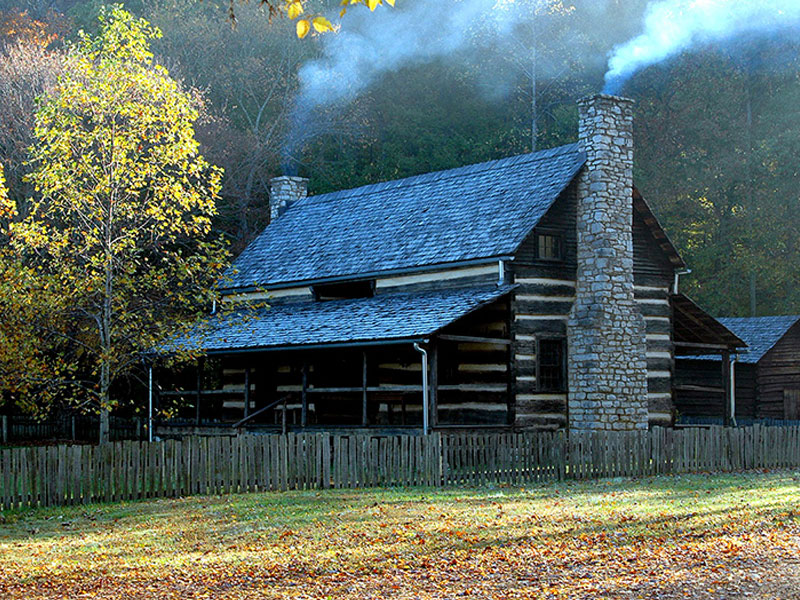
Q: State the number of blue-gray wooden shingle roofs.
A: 3